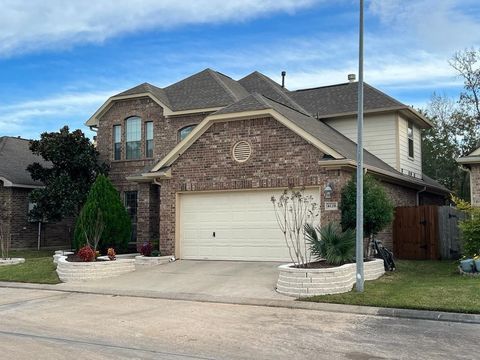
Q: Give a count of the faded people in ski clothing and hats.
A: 0